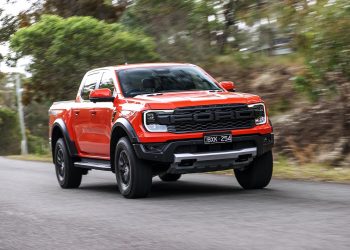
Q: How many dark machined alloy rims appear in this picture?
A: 2